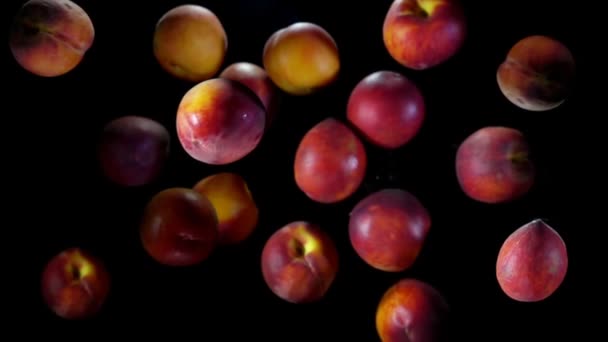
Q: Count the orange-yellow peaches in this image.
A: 3